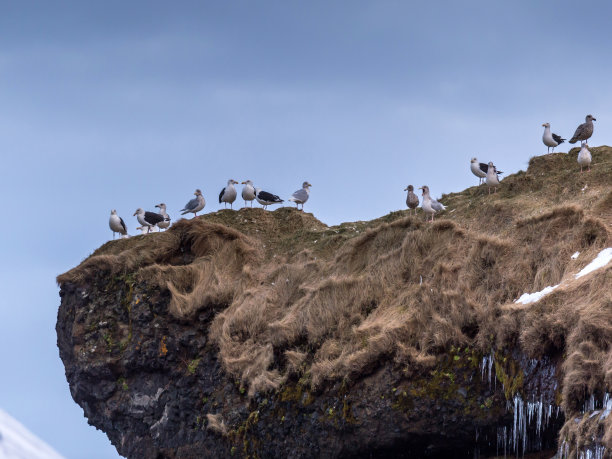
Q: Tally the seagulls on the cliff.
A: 15